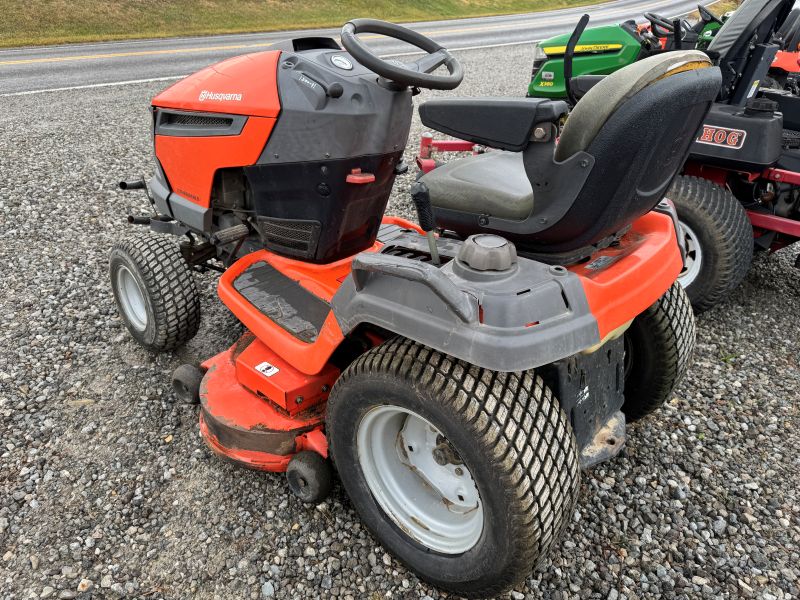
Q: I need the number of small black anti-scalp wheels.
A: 2